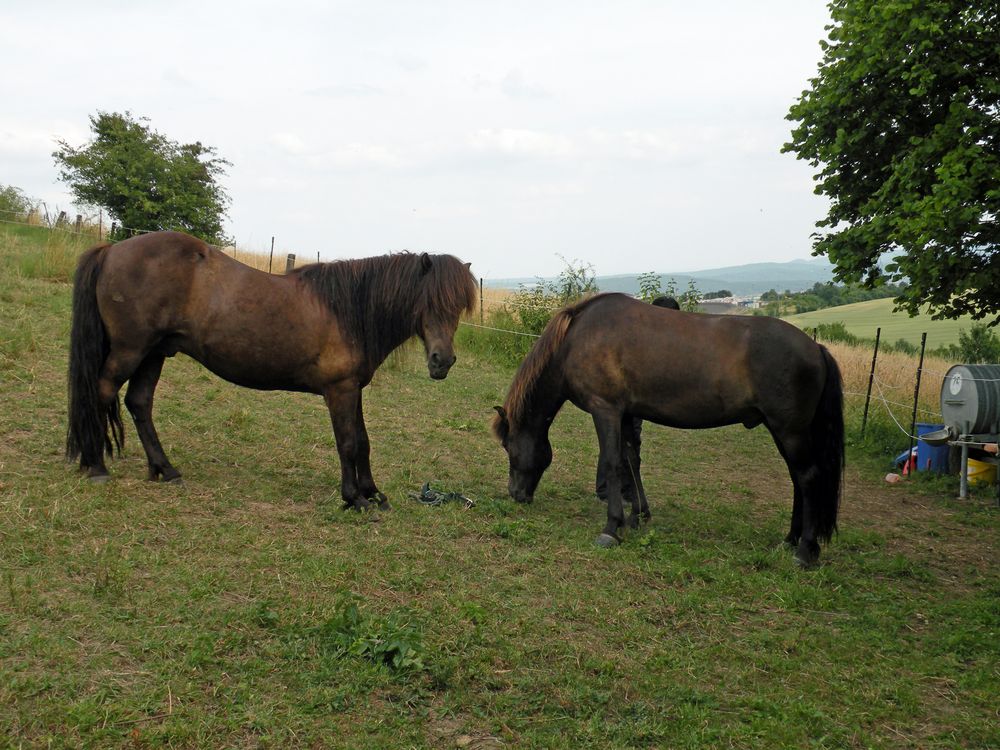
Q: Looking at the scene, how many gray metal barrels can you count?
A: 1